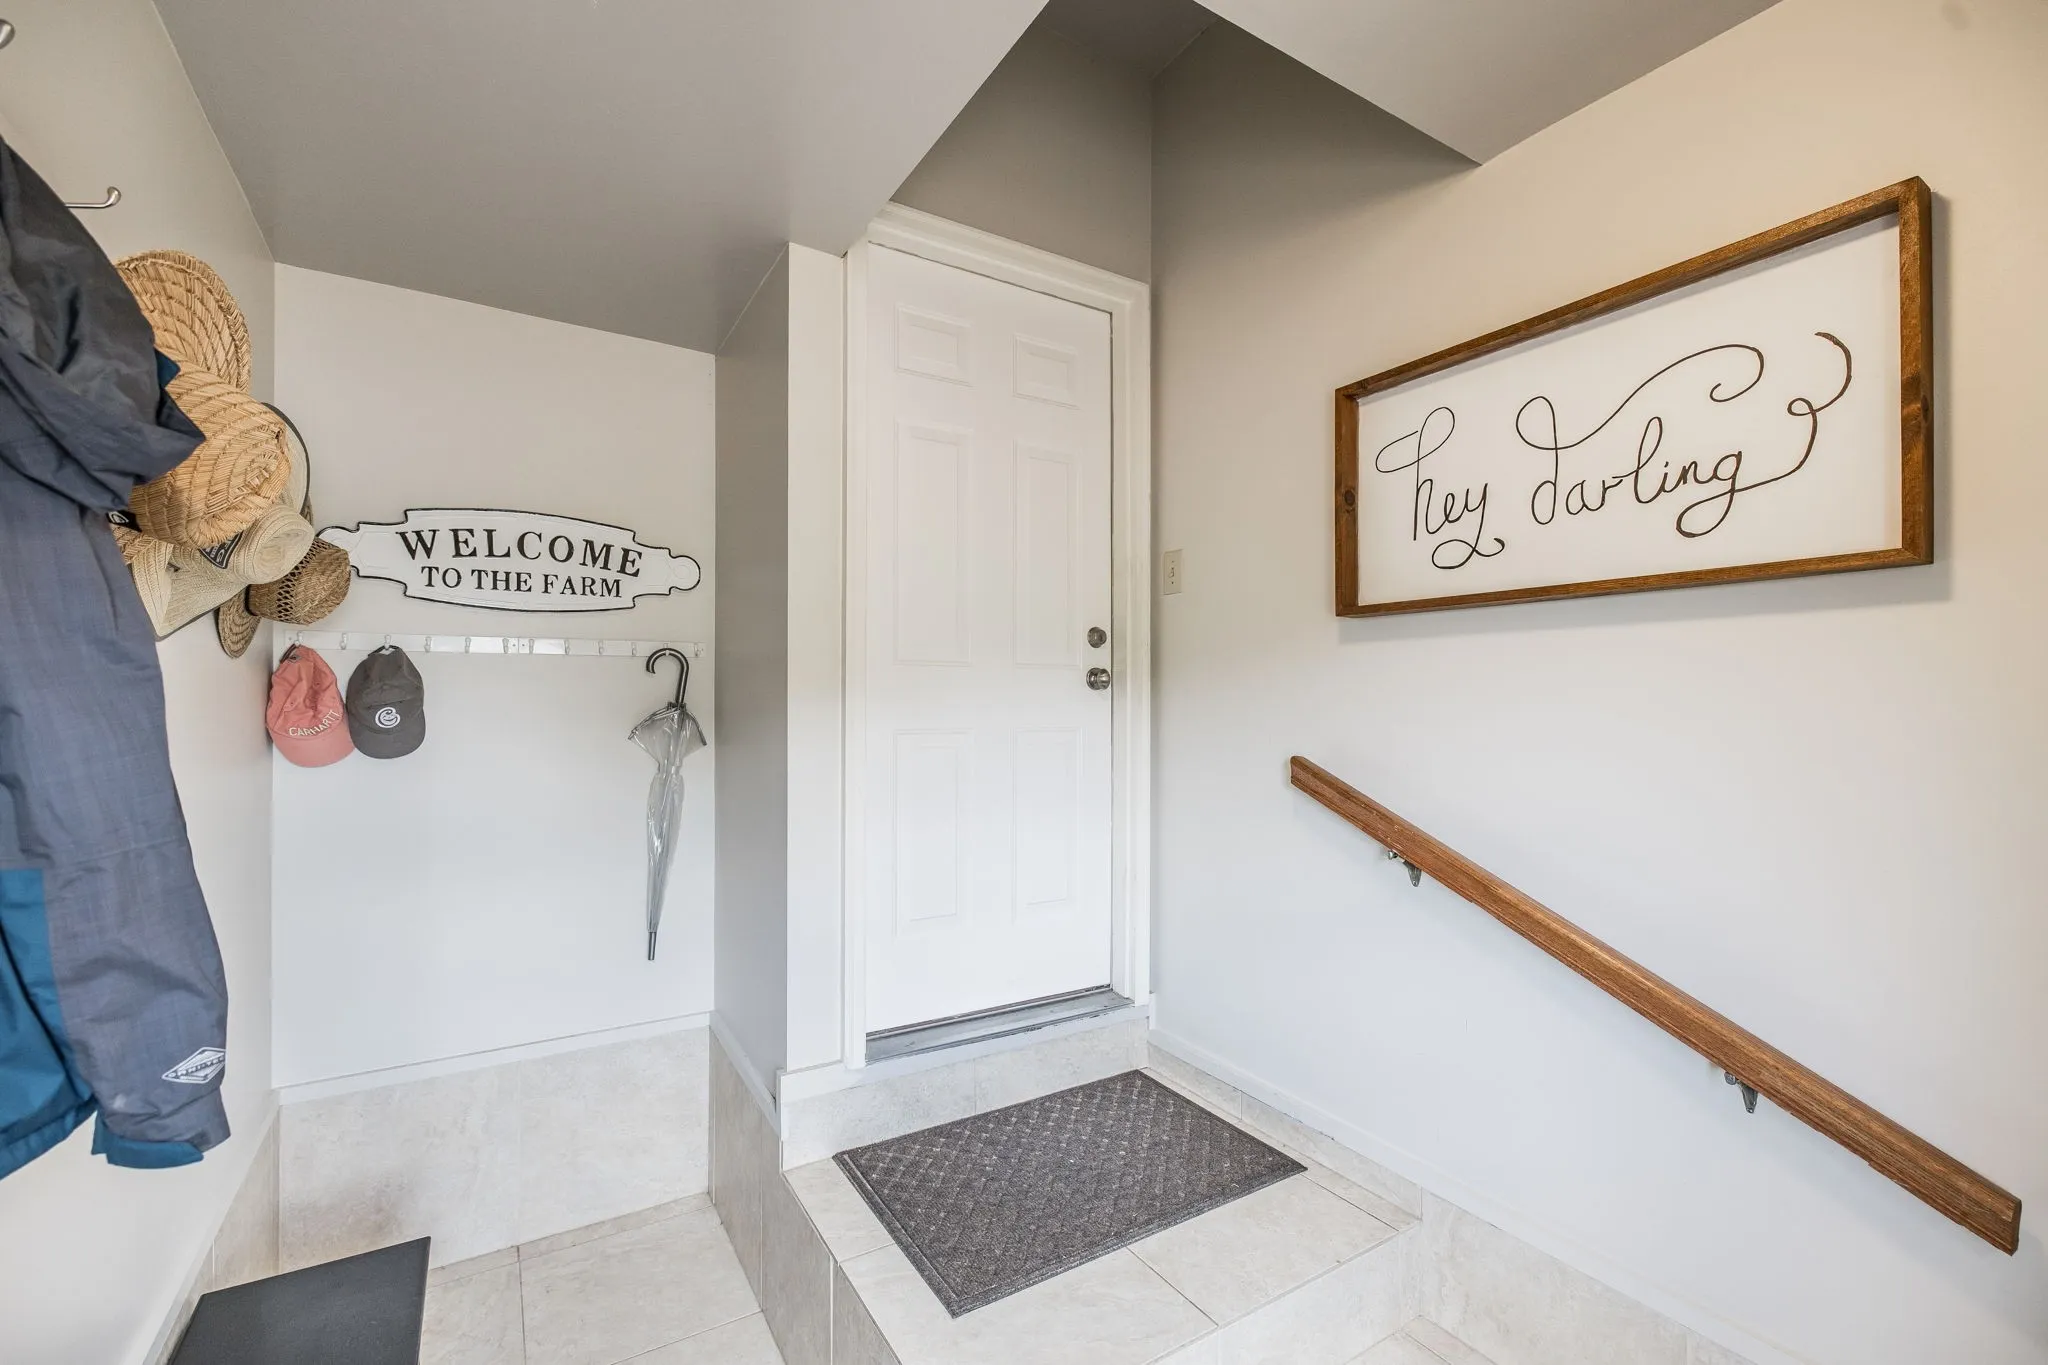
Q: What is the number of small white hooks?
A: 12